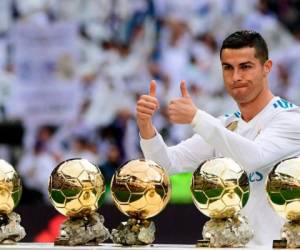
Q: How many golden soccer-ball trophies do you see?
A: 5